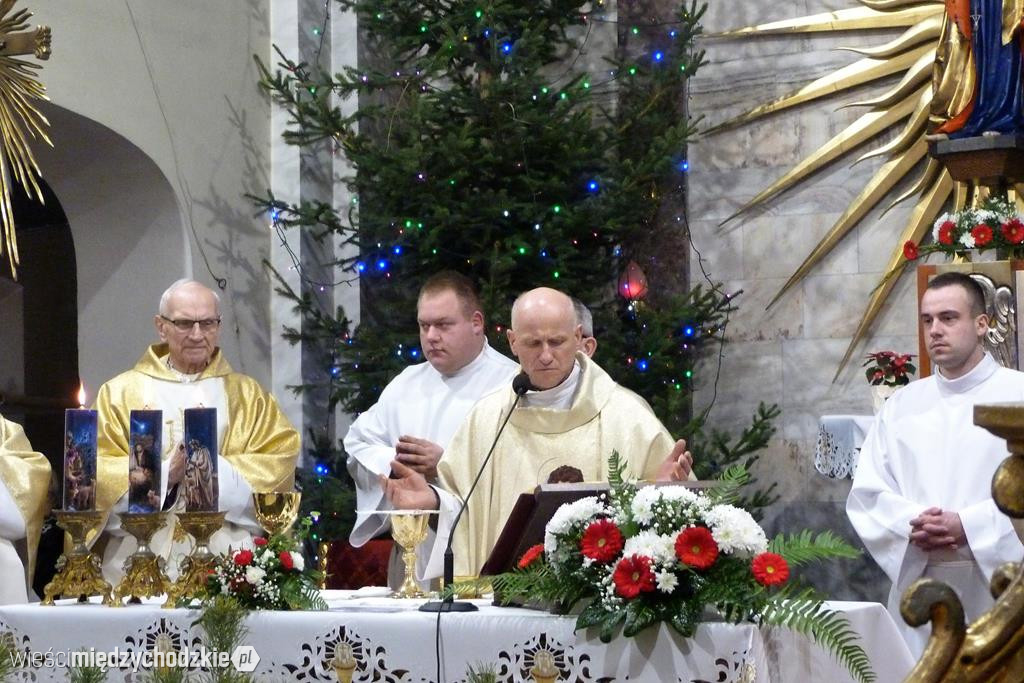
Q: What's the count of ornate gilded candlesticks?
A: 3